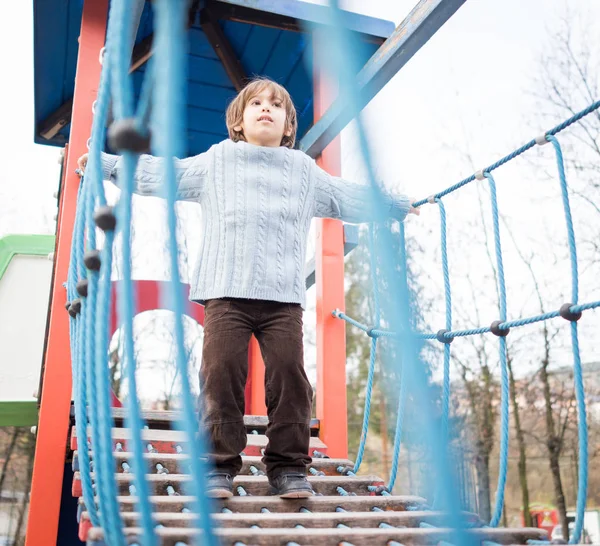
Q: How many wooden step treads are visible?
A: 7